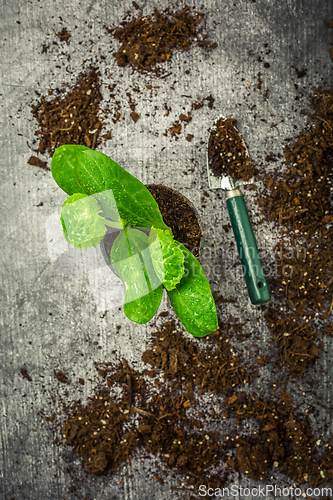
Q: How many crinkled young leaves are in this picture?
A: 2